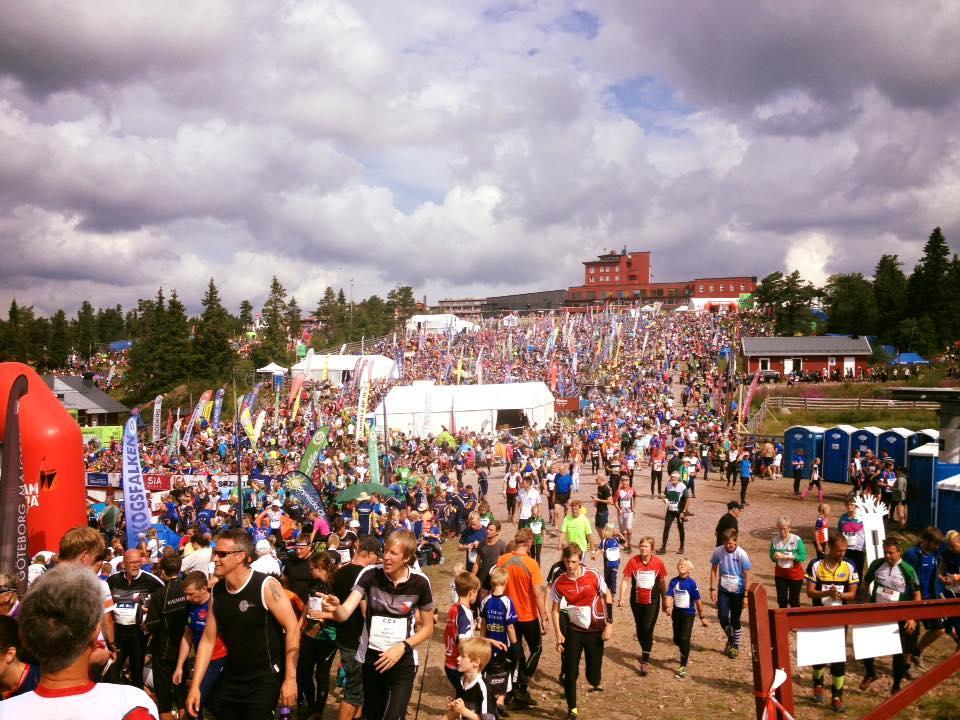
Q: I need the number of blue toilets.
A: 7